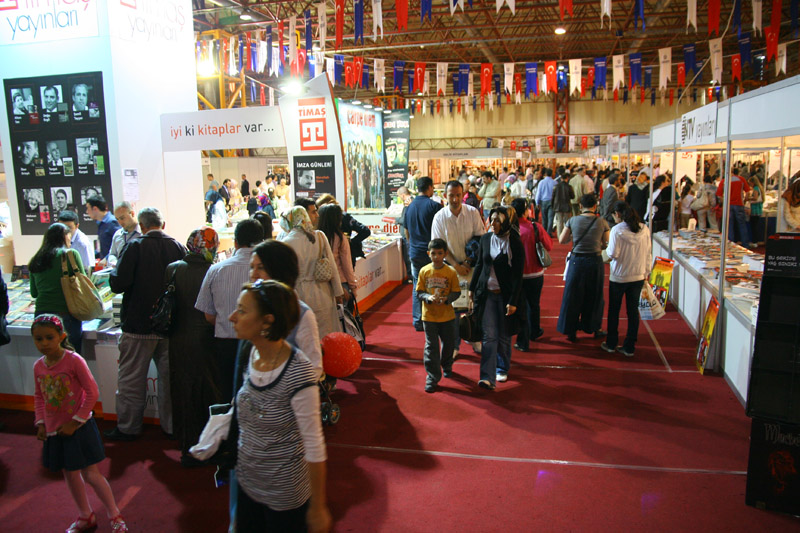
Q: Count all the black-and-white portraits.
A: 10